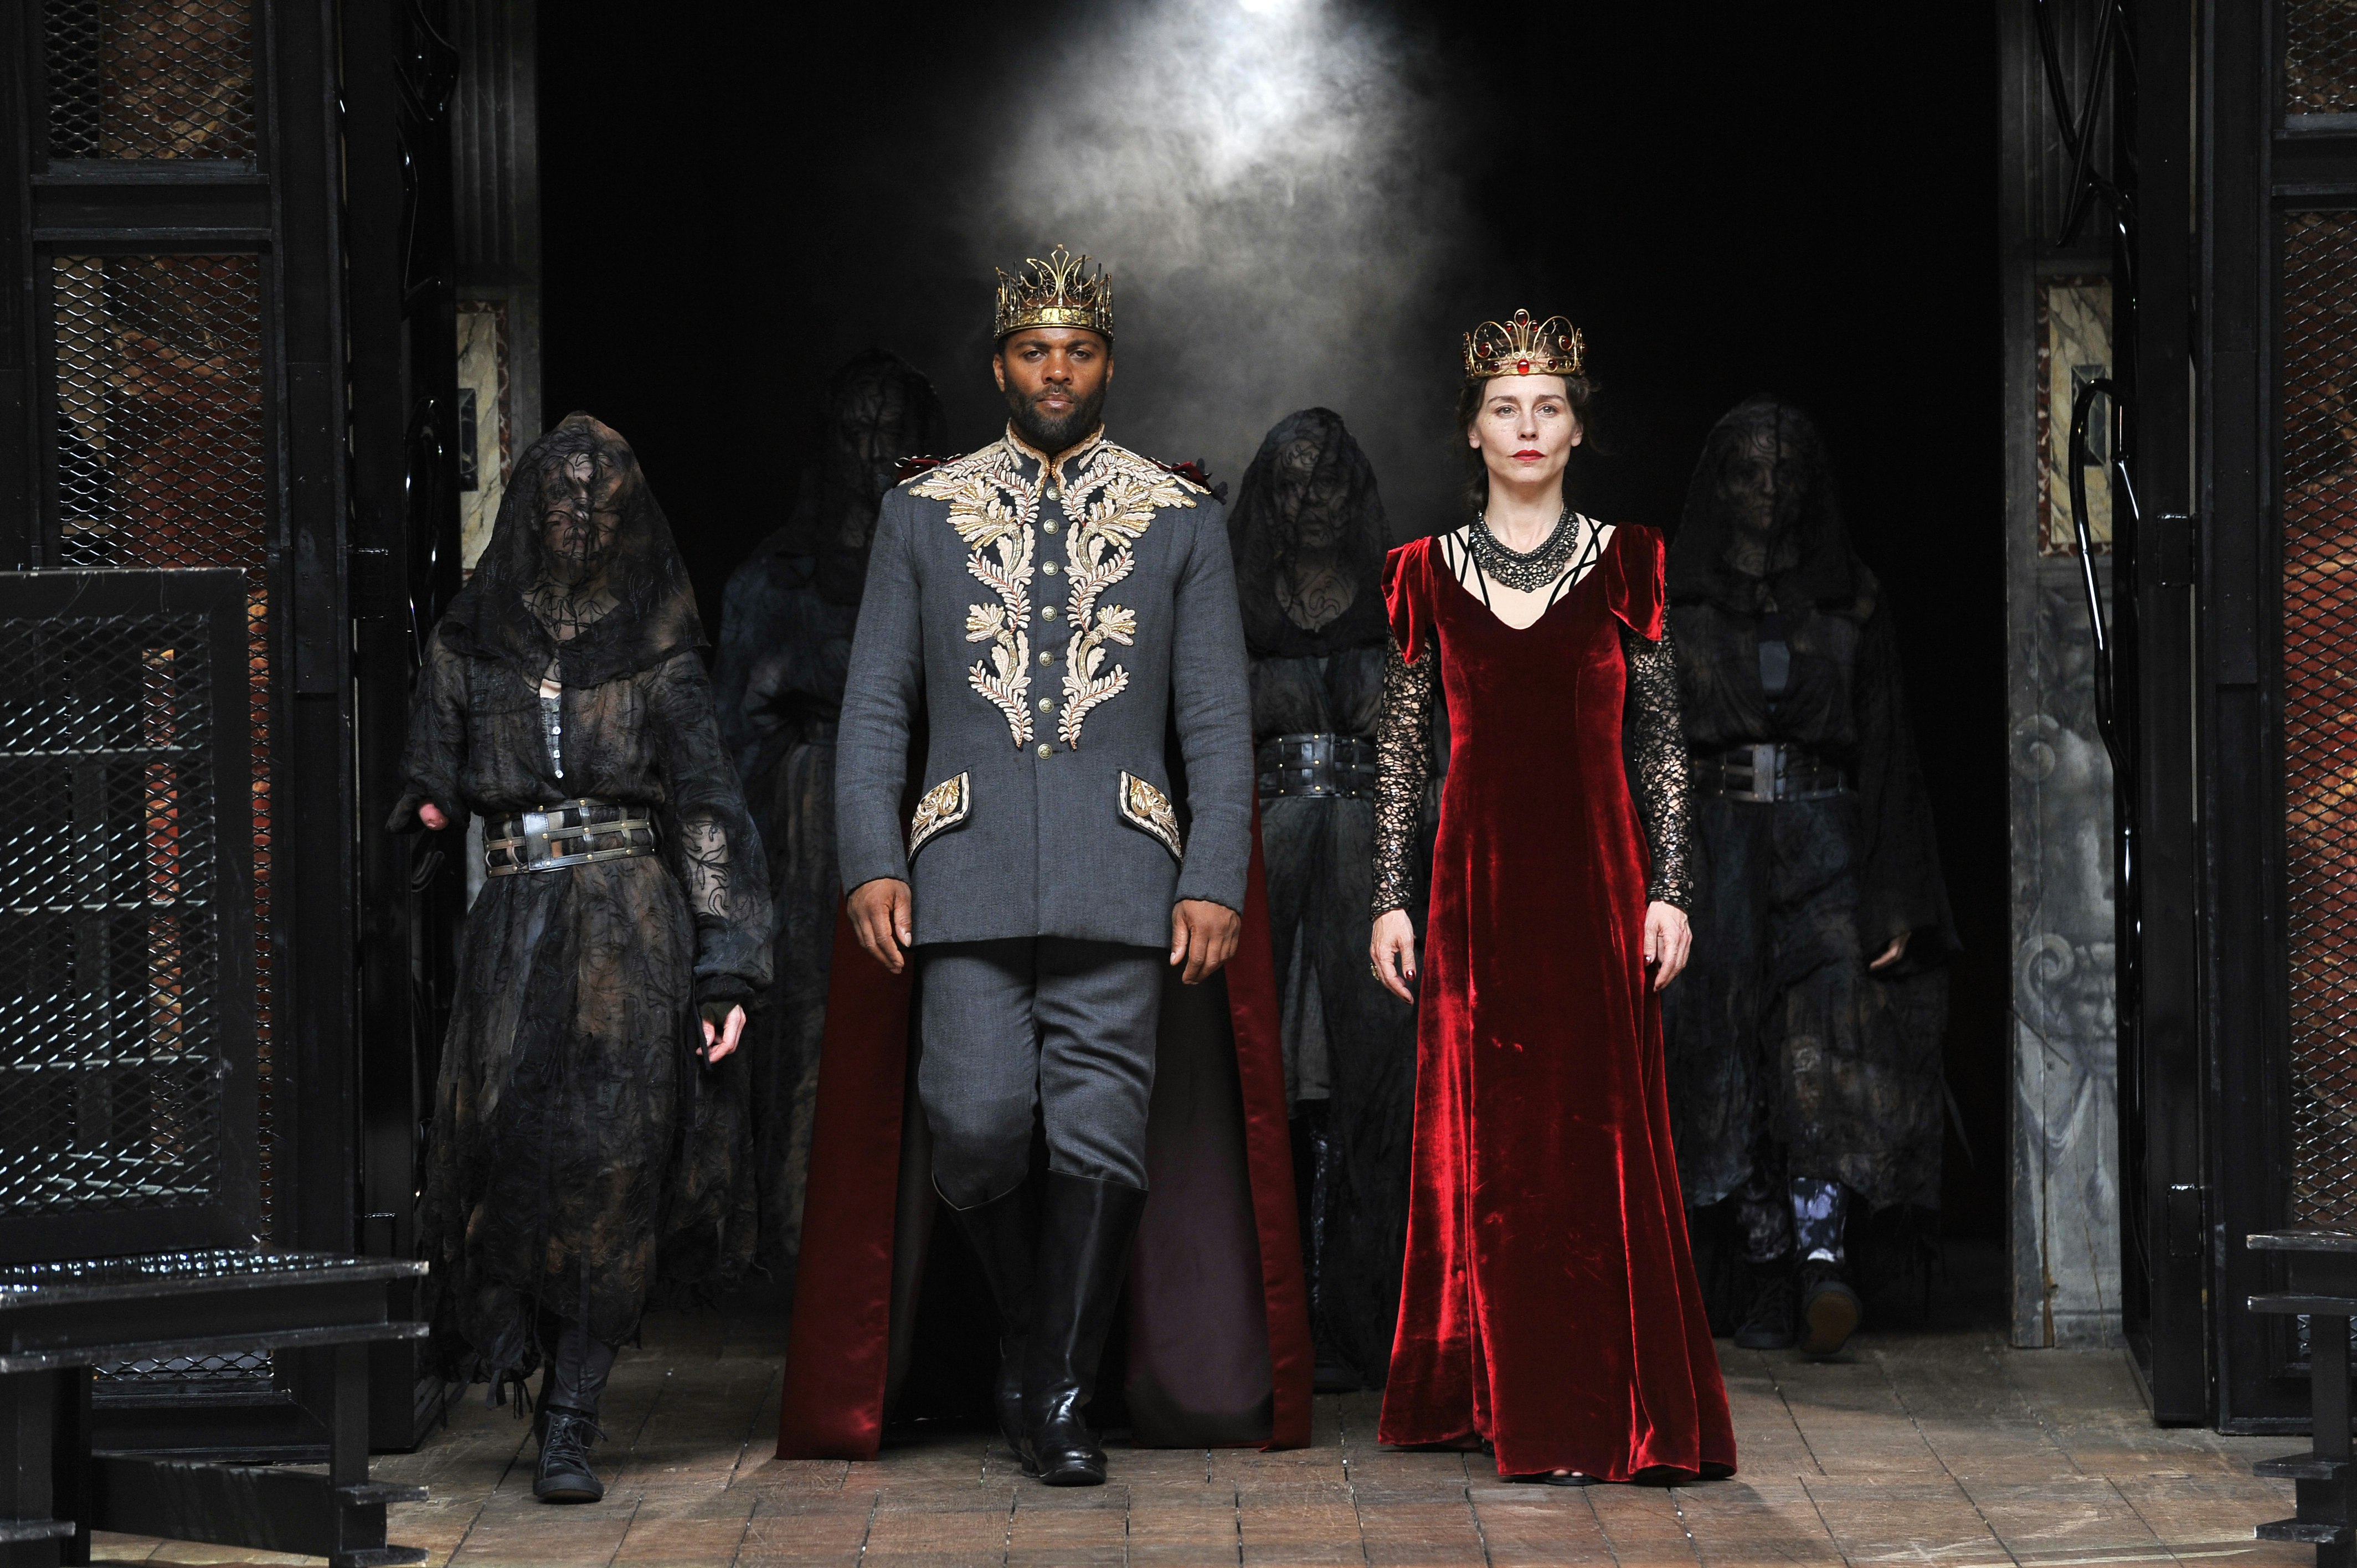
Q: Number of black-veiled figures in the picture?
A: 4